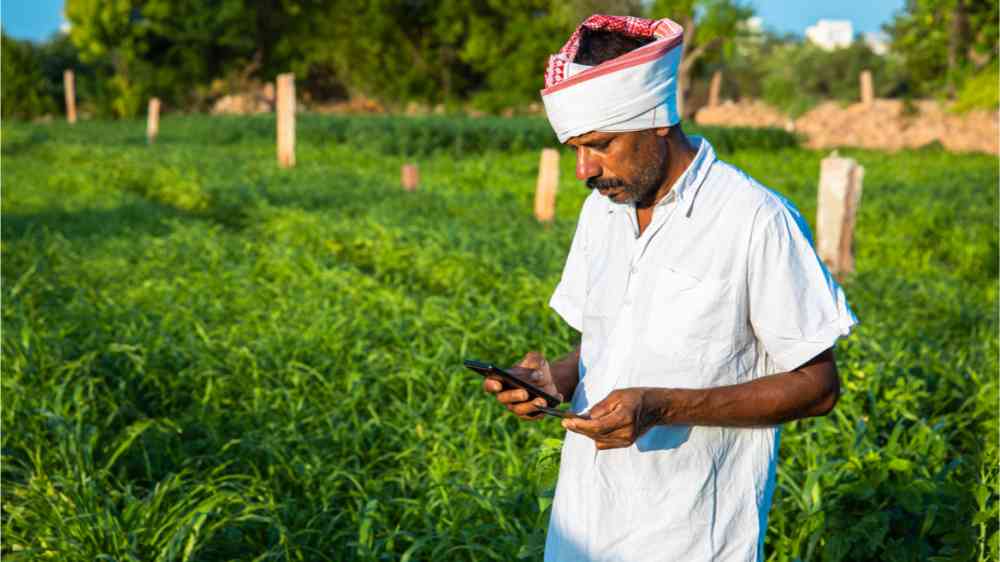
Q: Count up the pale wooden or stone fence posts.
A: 8